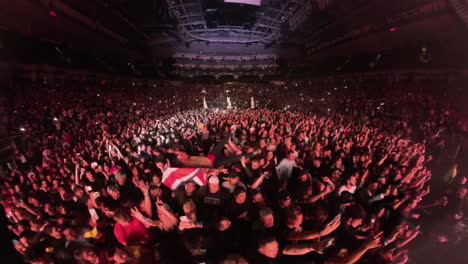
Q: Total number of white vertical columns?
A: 3